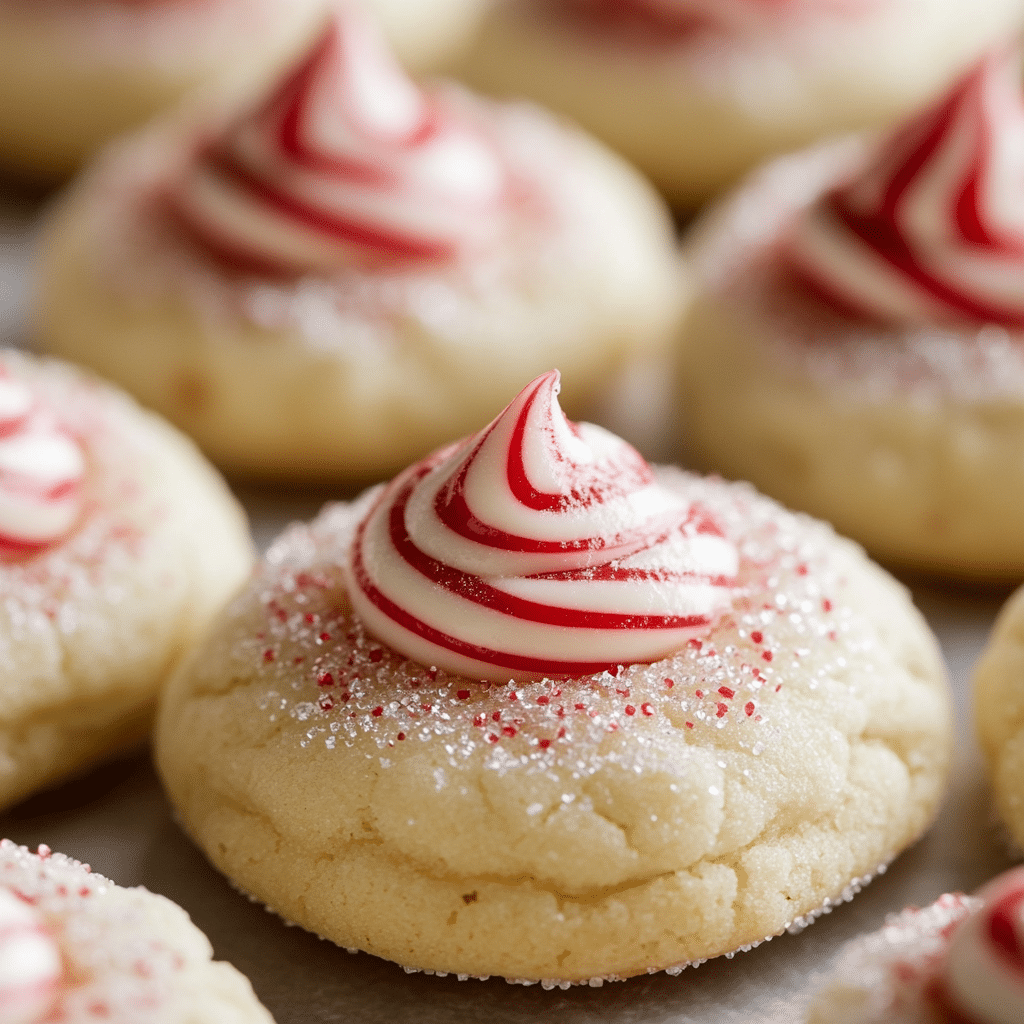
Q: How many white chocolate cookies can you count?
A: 9